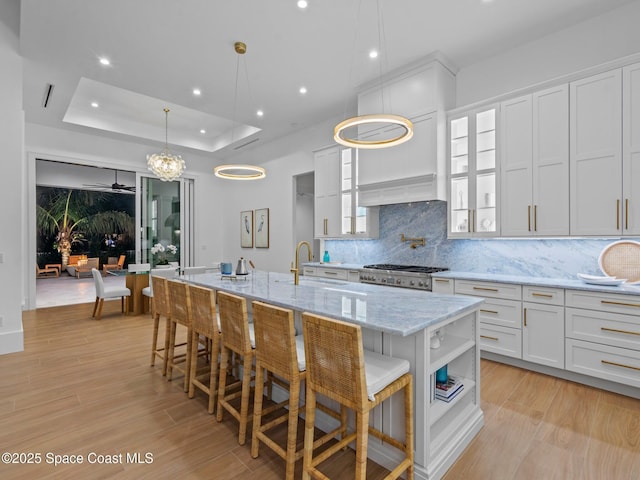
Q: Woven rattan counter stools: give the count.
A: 6